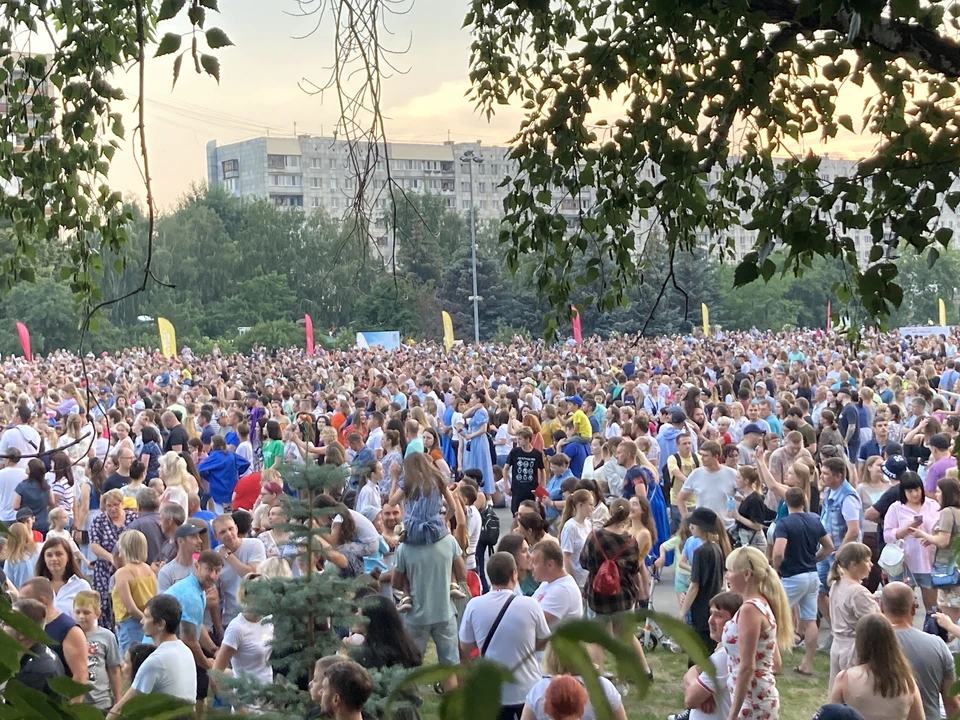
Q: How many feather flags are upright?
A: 8